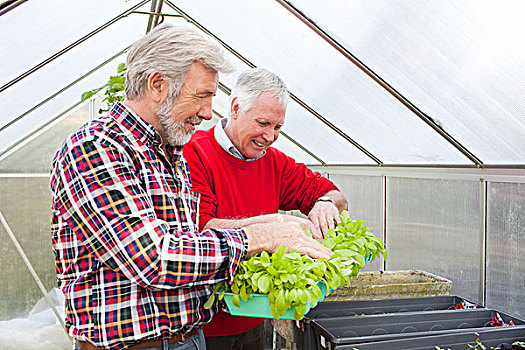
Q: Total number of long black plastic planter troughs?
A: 3